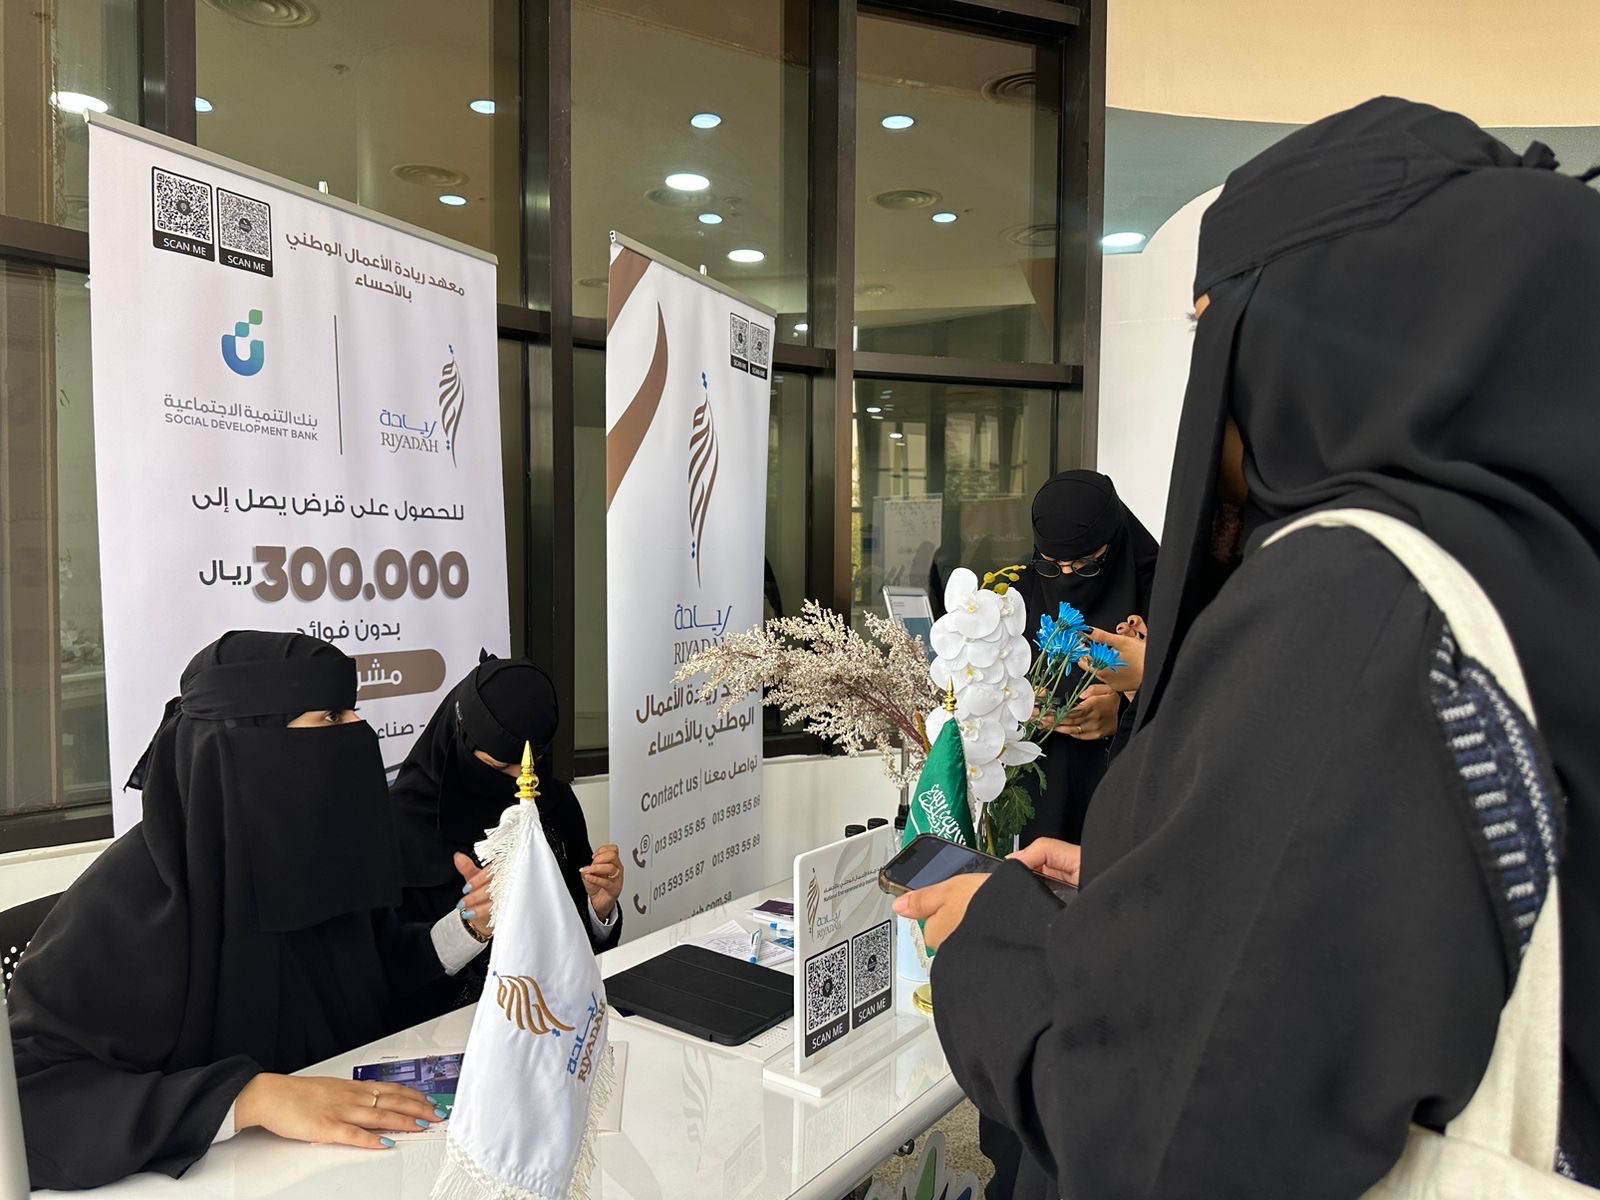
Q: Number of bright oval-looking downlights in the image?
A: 11